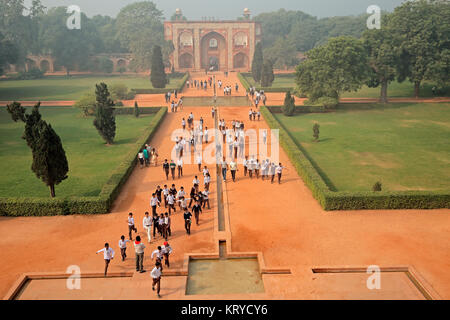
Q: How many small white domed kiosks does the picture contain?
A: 2